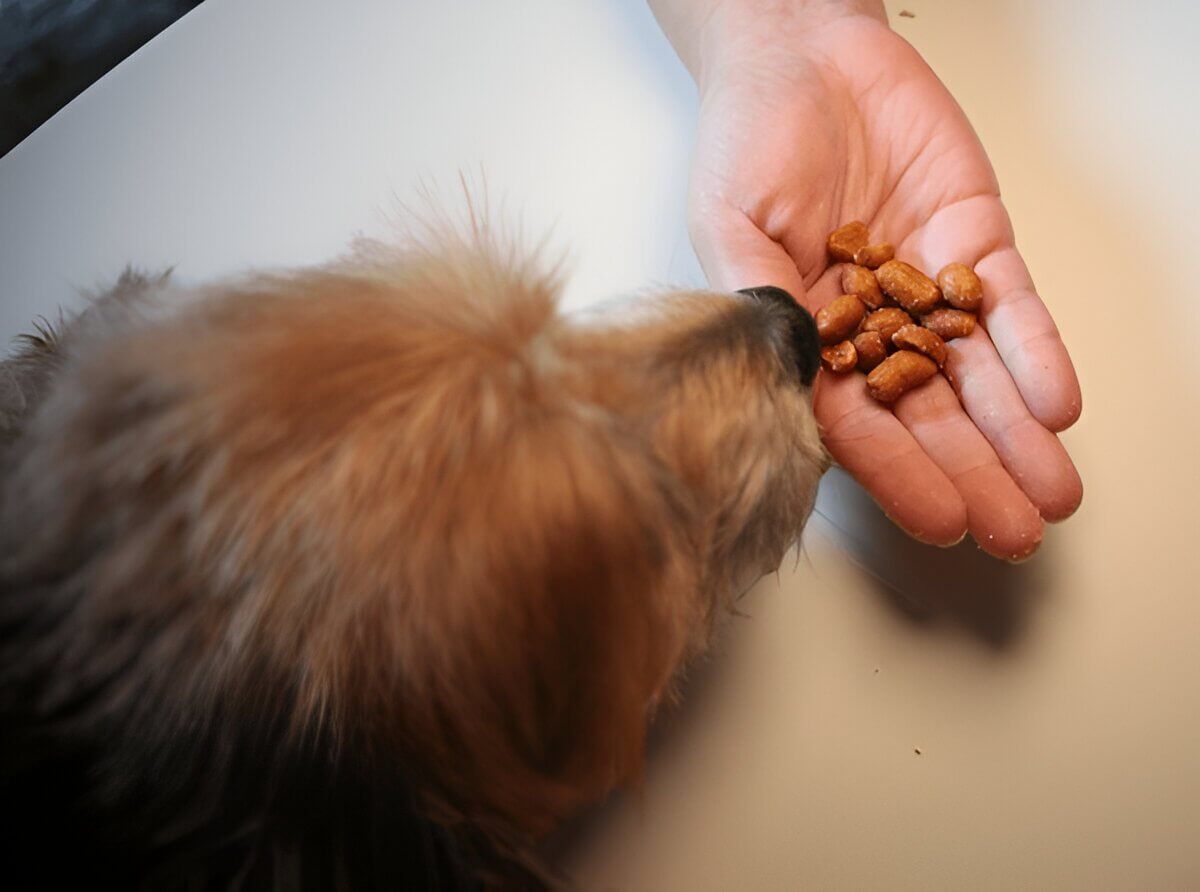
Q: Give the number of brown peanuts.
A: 12